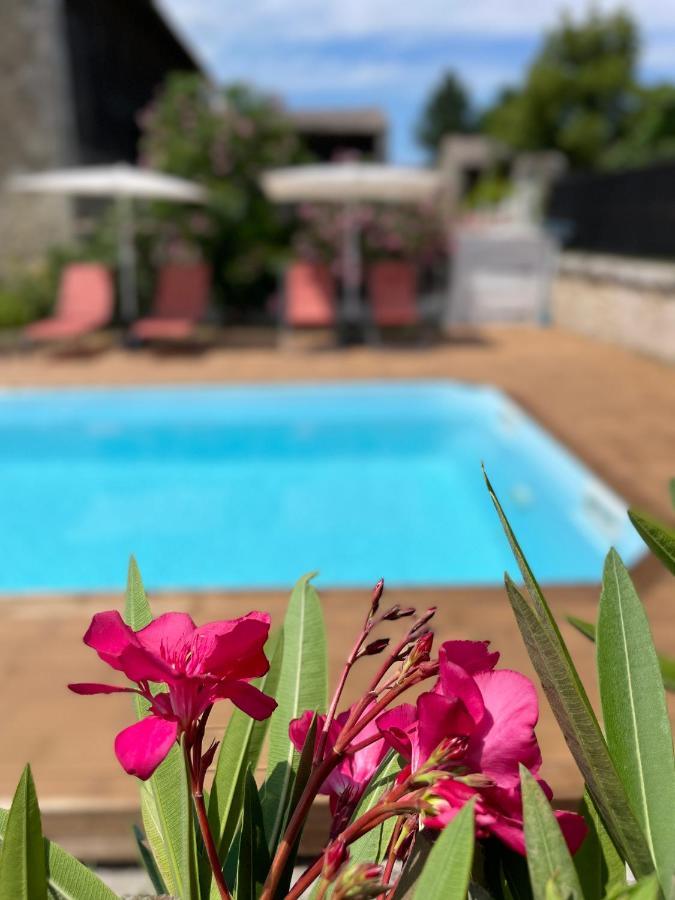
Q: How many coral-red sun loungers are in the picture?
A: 4